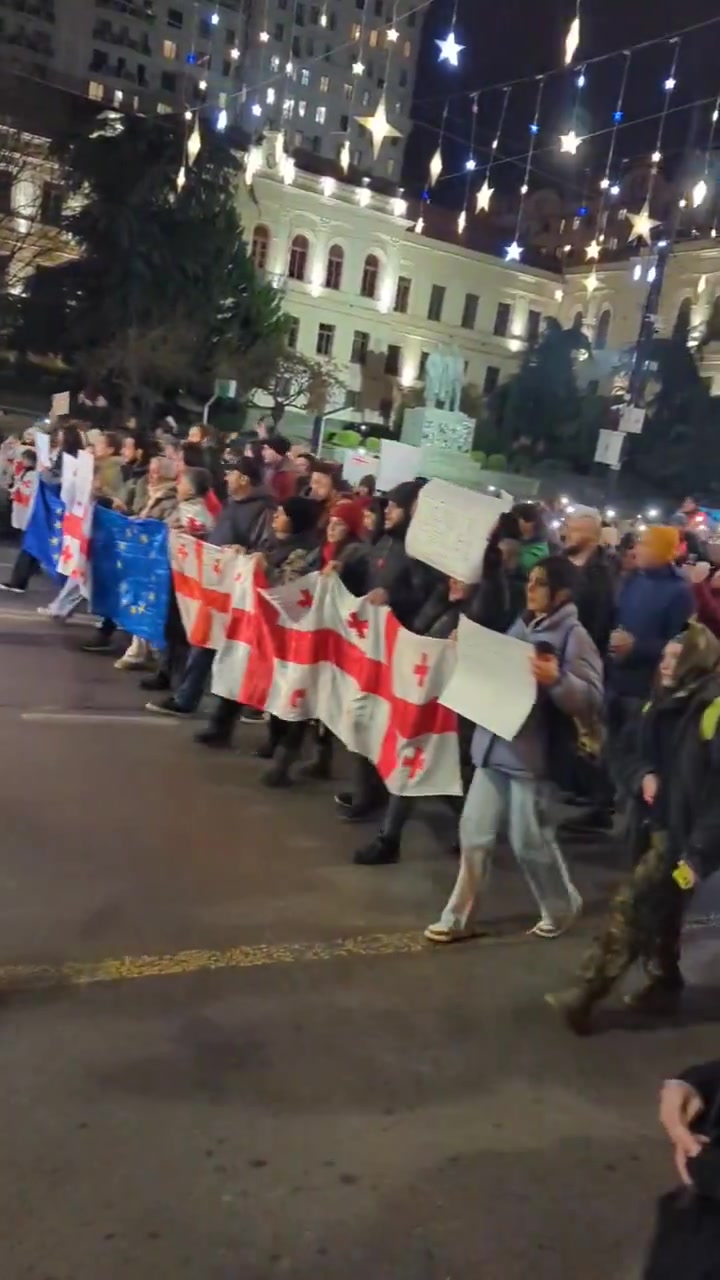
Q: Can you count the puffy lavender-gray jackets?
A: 1